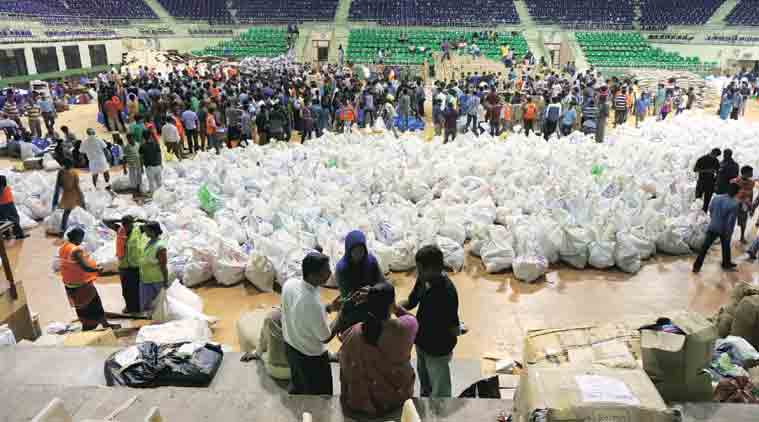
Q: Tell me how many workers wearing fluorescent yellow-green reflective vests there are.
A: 2